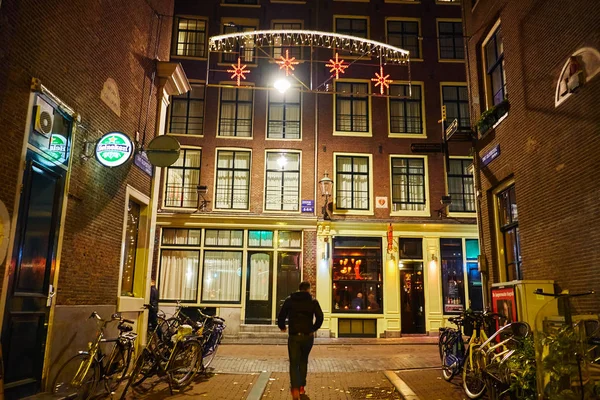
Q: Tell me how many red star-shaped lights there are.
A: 4